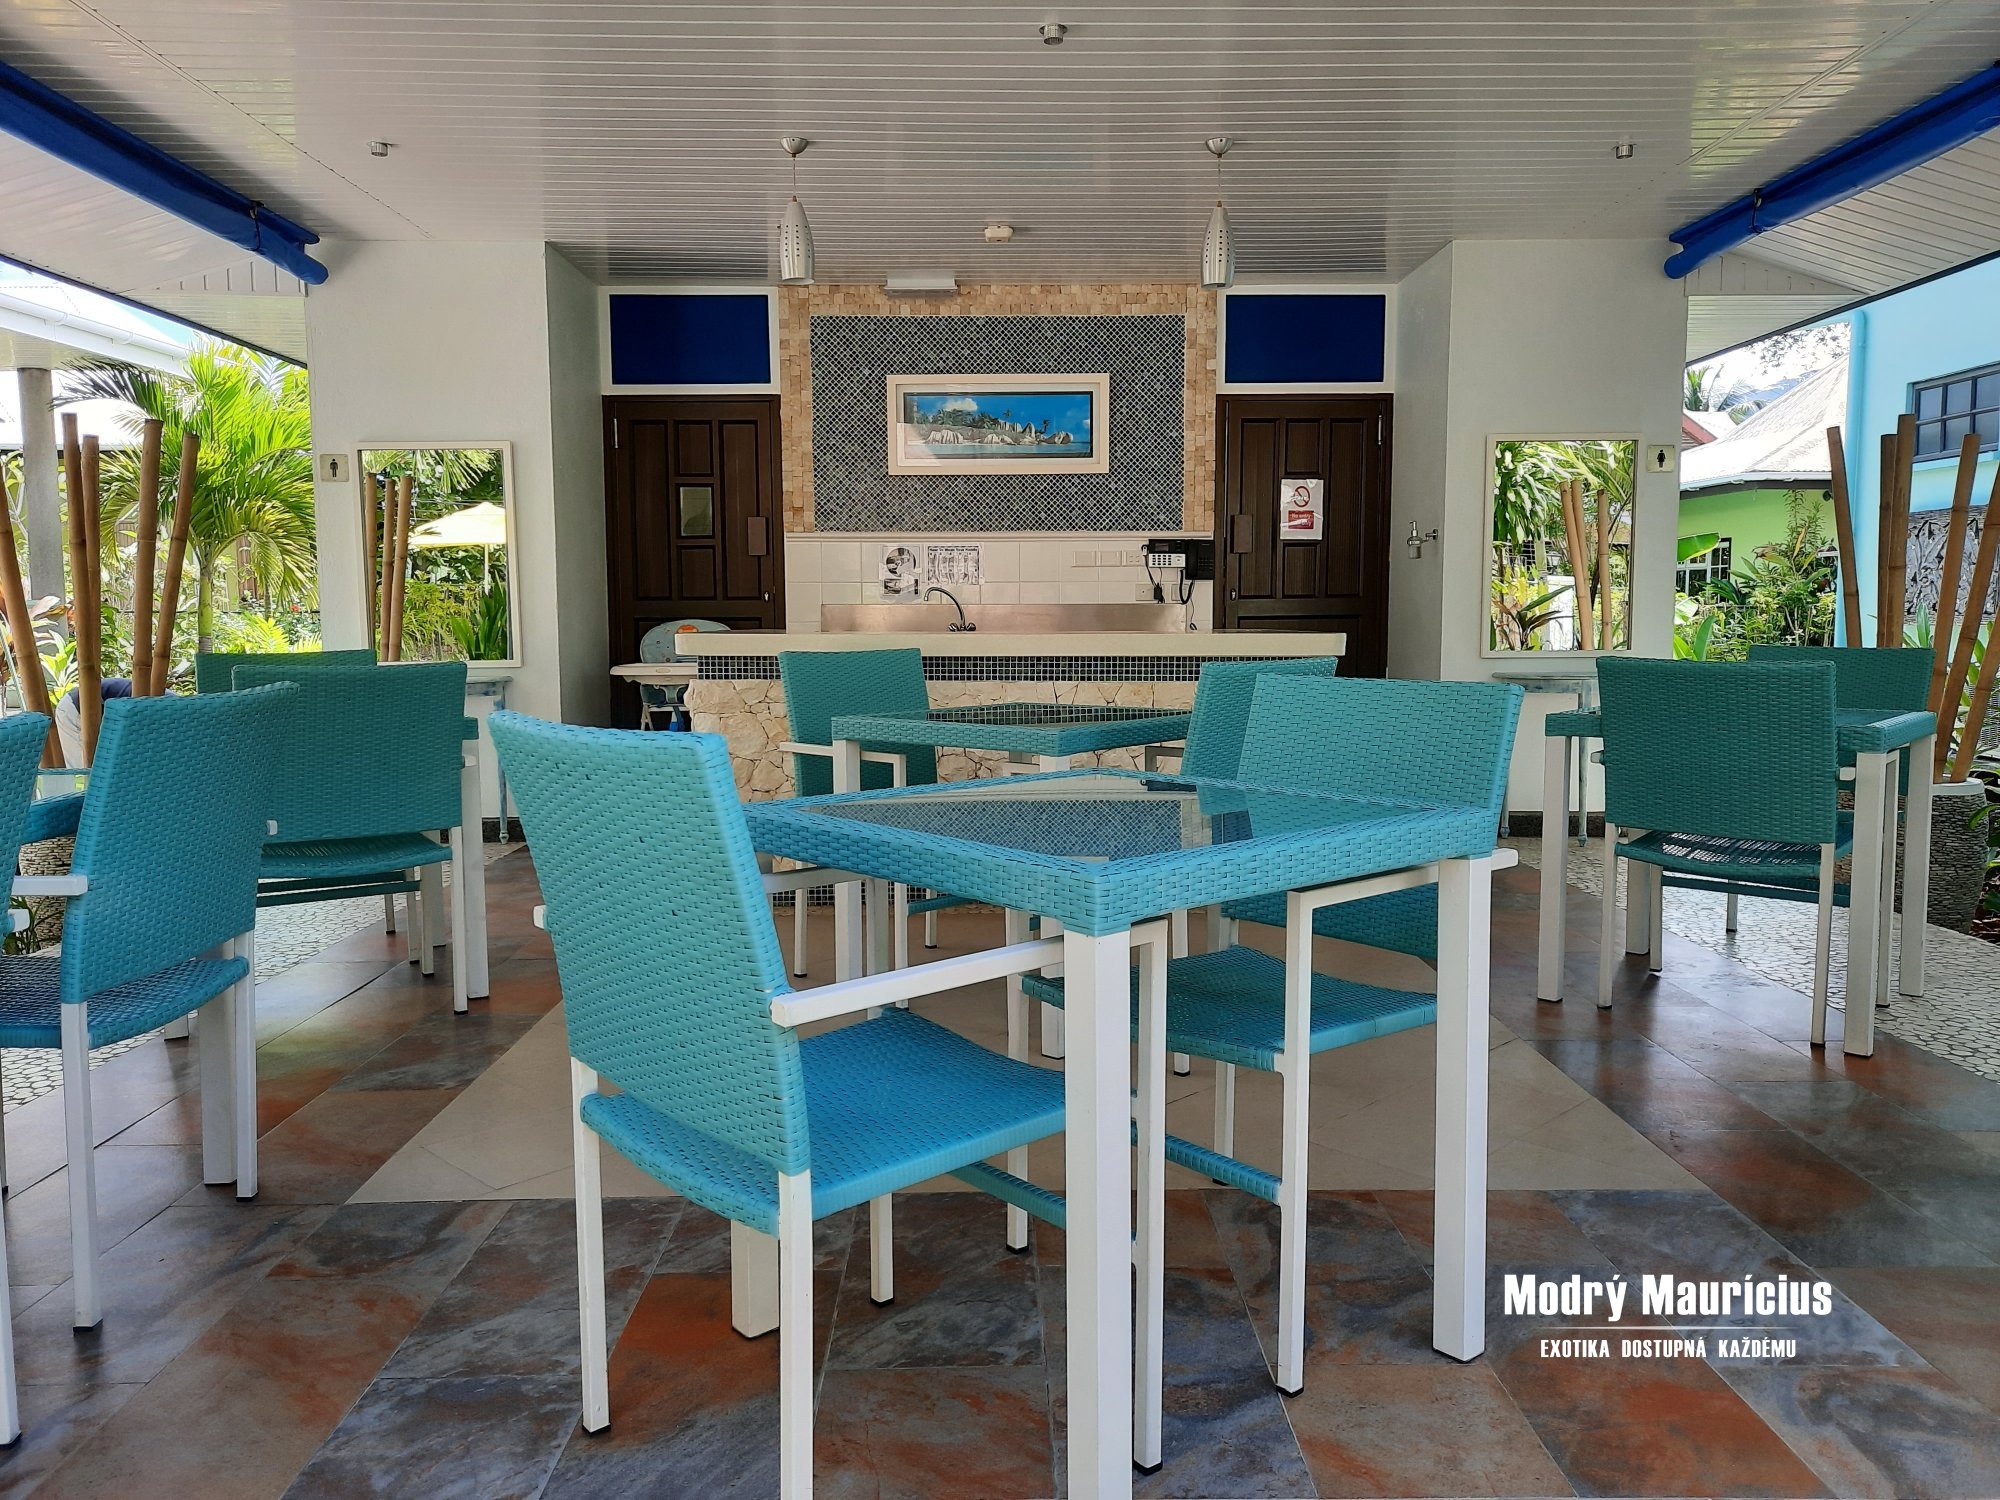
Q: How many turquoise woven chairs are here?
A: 10